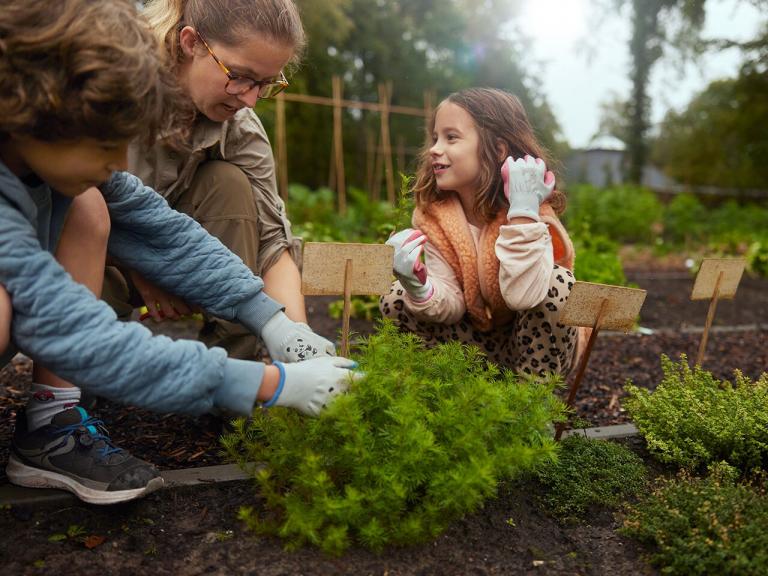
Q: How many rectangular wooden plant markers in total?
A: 3